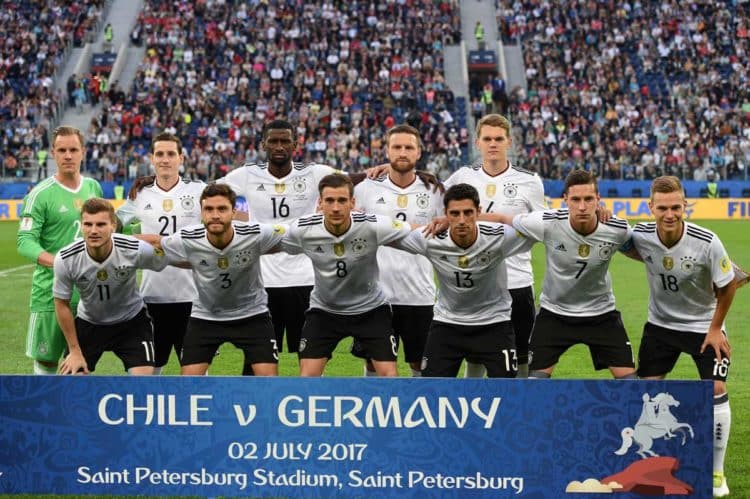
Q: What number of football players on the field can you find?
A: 11